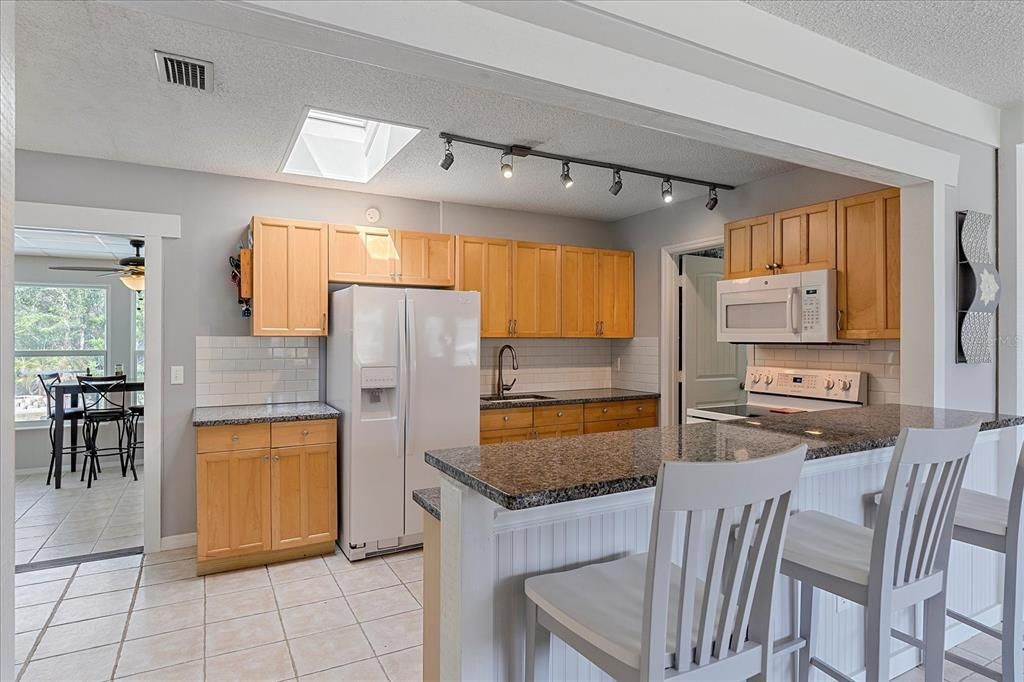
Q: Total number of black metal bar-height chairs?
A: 3